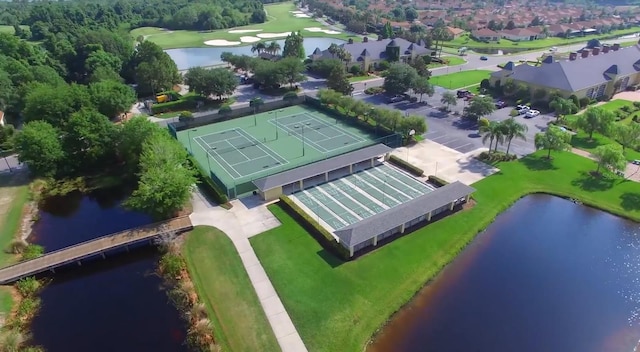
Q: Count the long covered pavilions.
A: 2